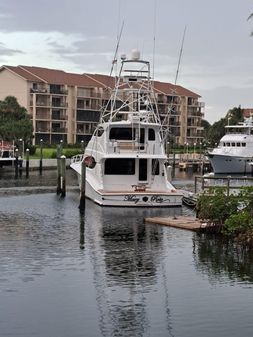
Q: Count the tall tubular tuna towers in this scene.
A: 1